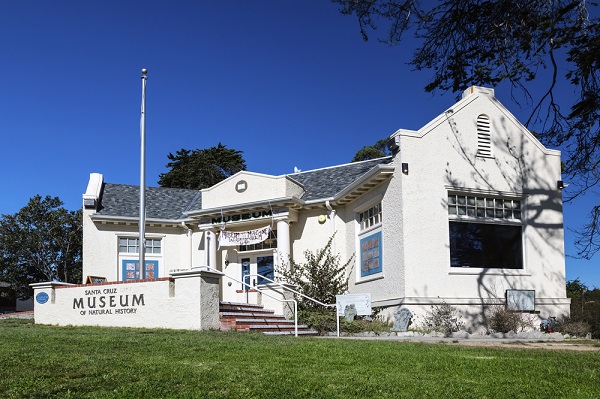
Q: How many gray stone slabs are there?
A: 2